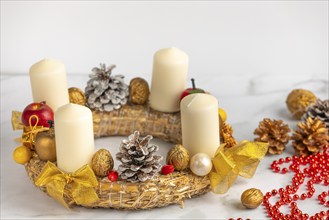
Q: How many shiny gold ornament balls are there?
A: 1